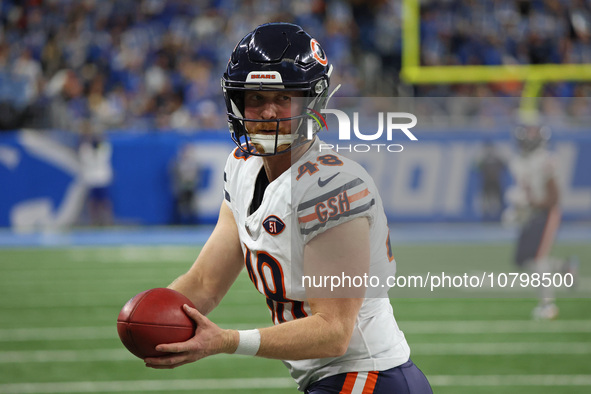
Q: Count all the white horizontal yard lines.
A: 3